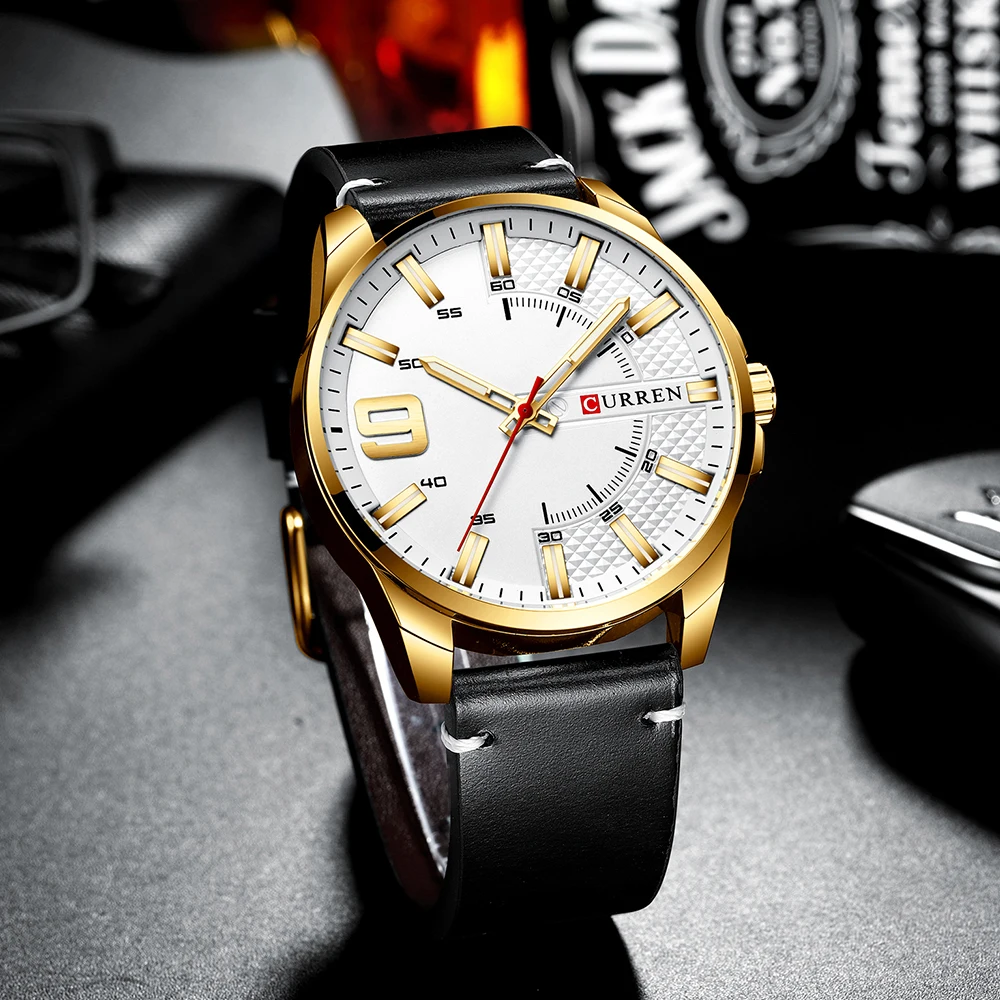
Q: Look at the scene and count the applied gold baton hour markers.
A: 11